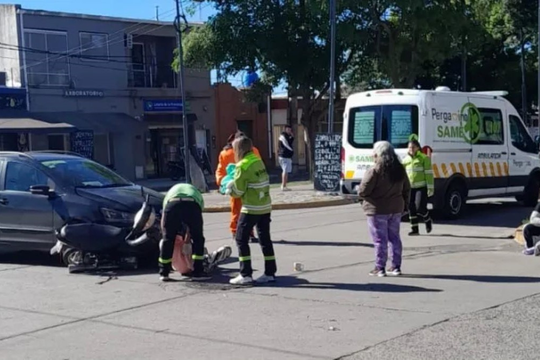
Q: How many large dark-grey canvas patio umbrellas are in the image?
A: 0